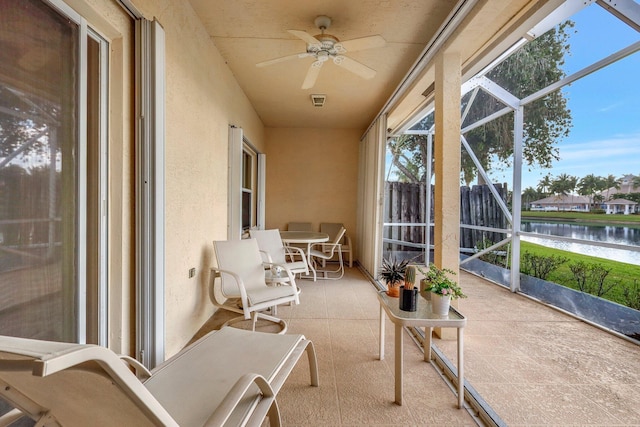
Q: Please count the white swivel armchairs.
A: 2